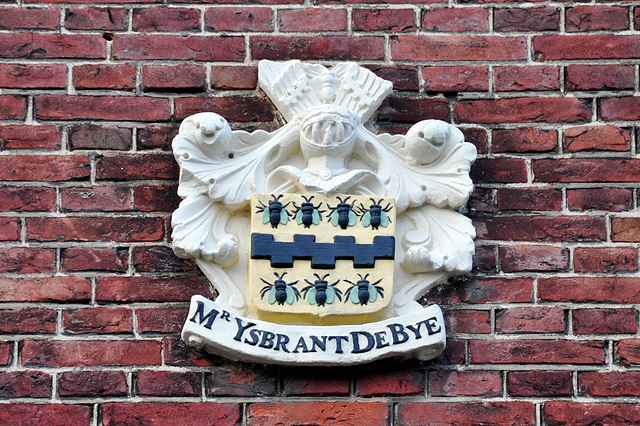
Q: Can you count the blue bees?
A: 7